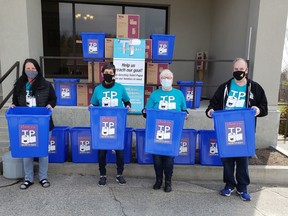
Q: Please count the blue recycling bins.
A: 14